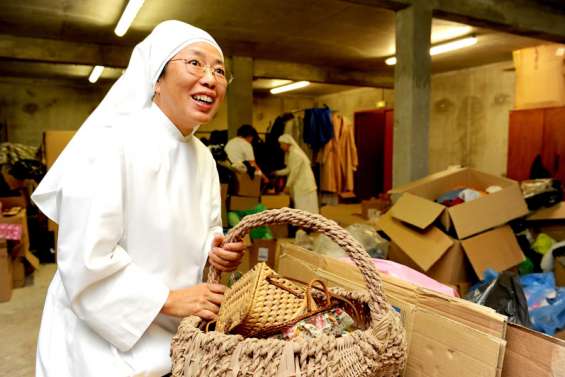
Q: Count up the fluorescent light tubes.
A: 4